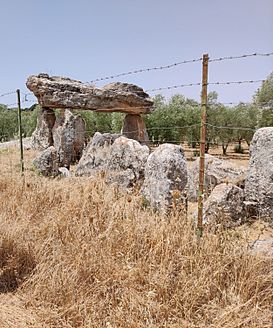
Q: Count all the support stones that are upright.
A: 3